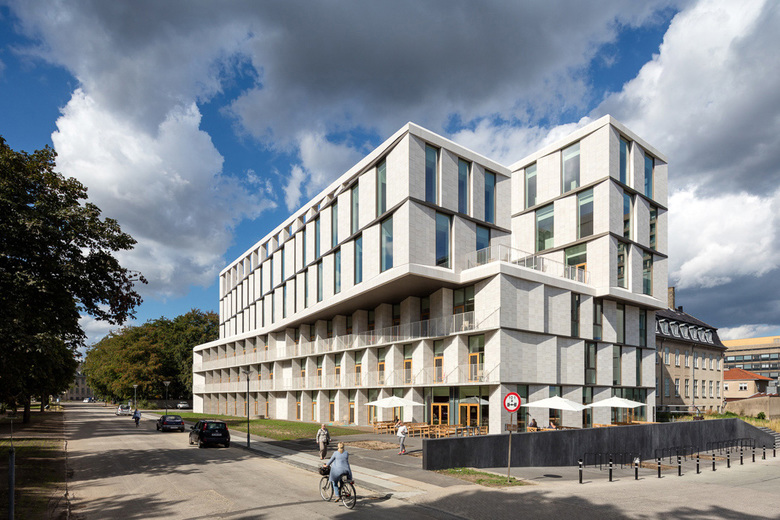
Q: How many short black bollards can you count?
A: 12